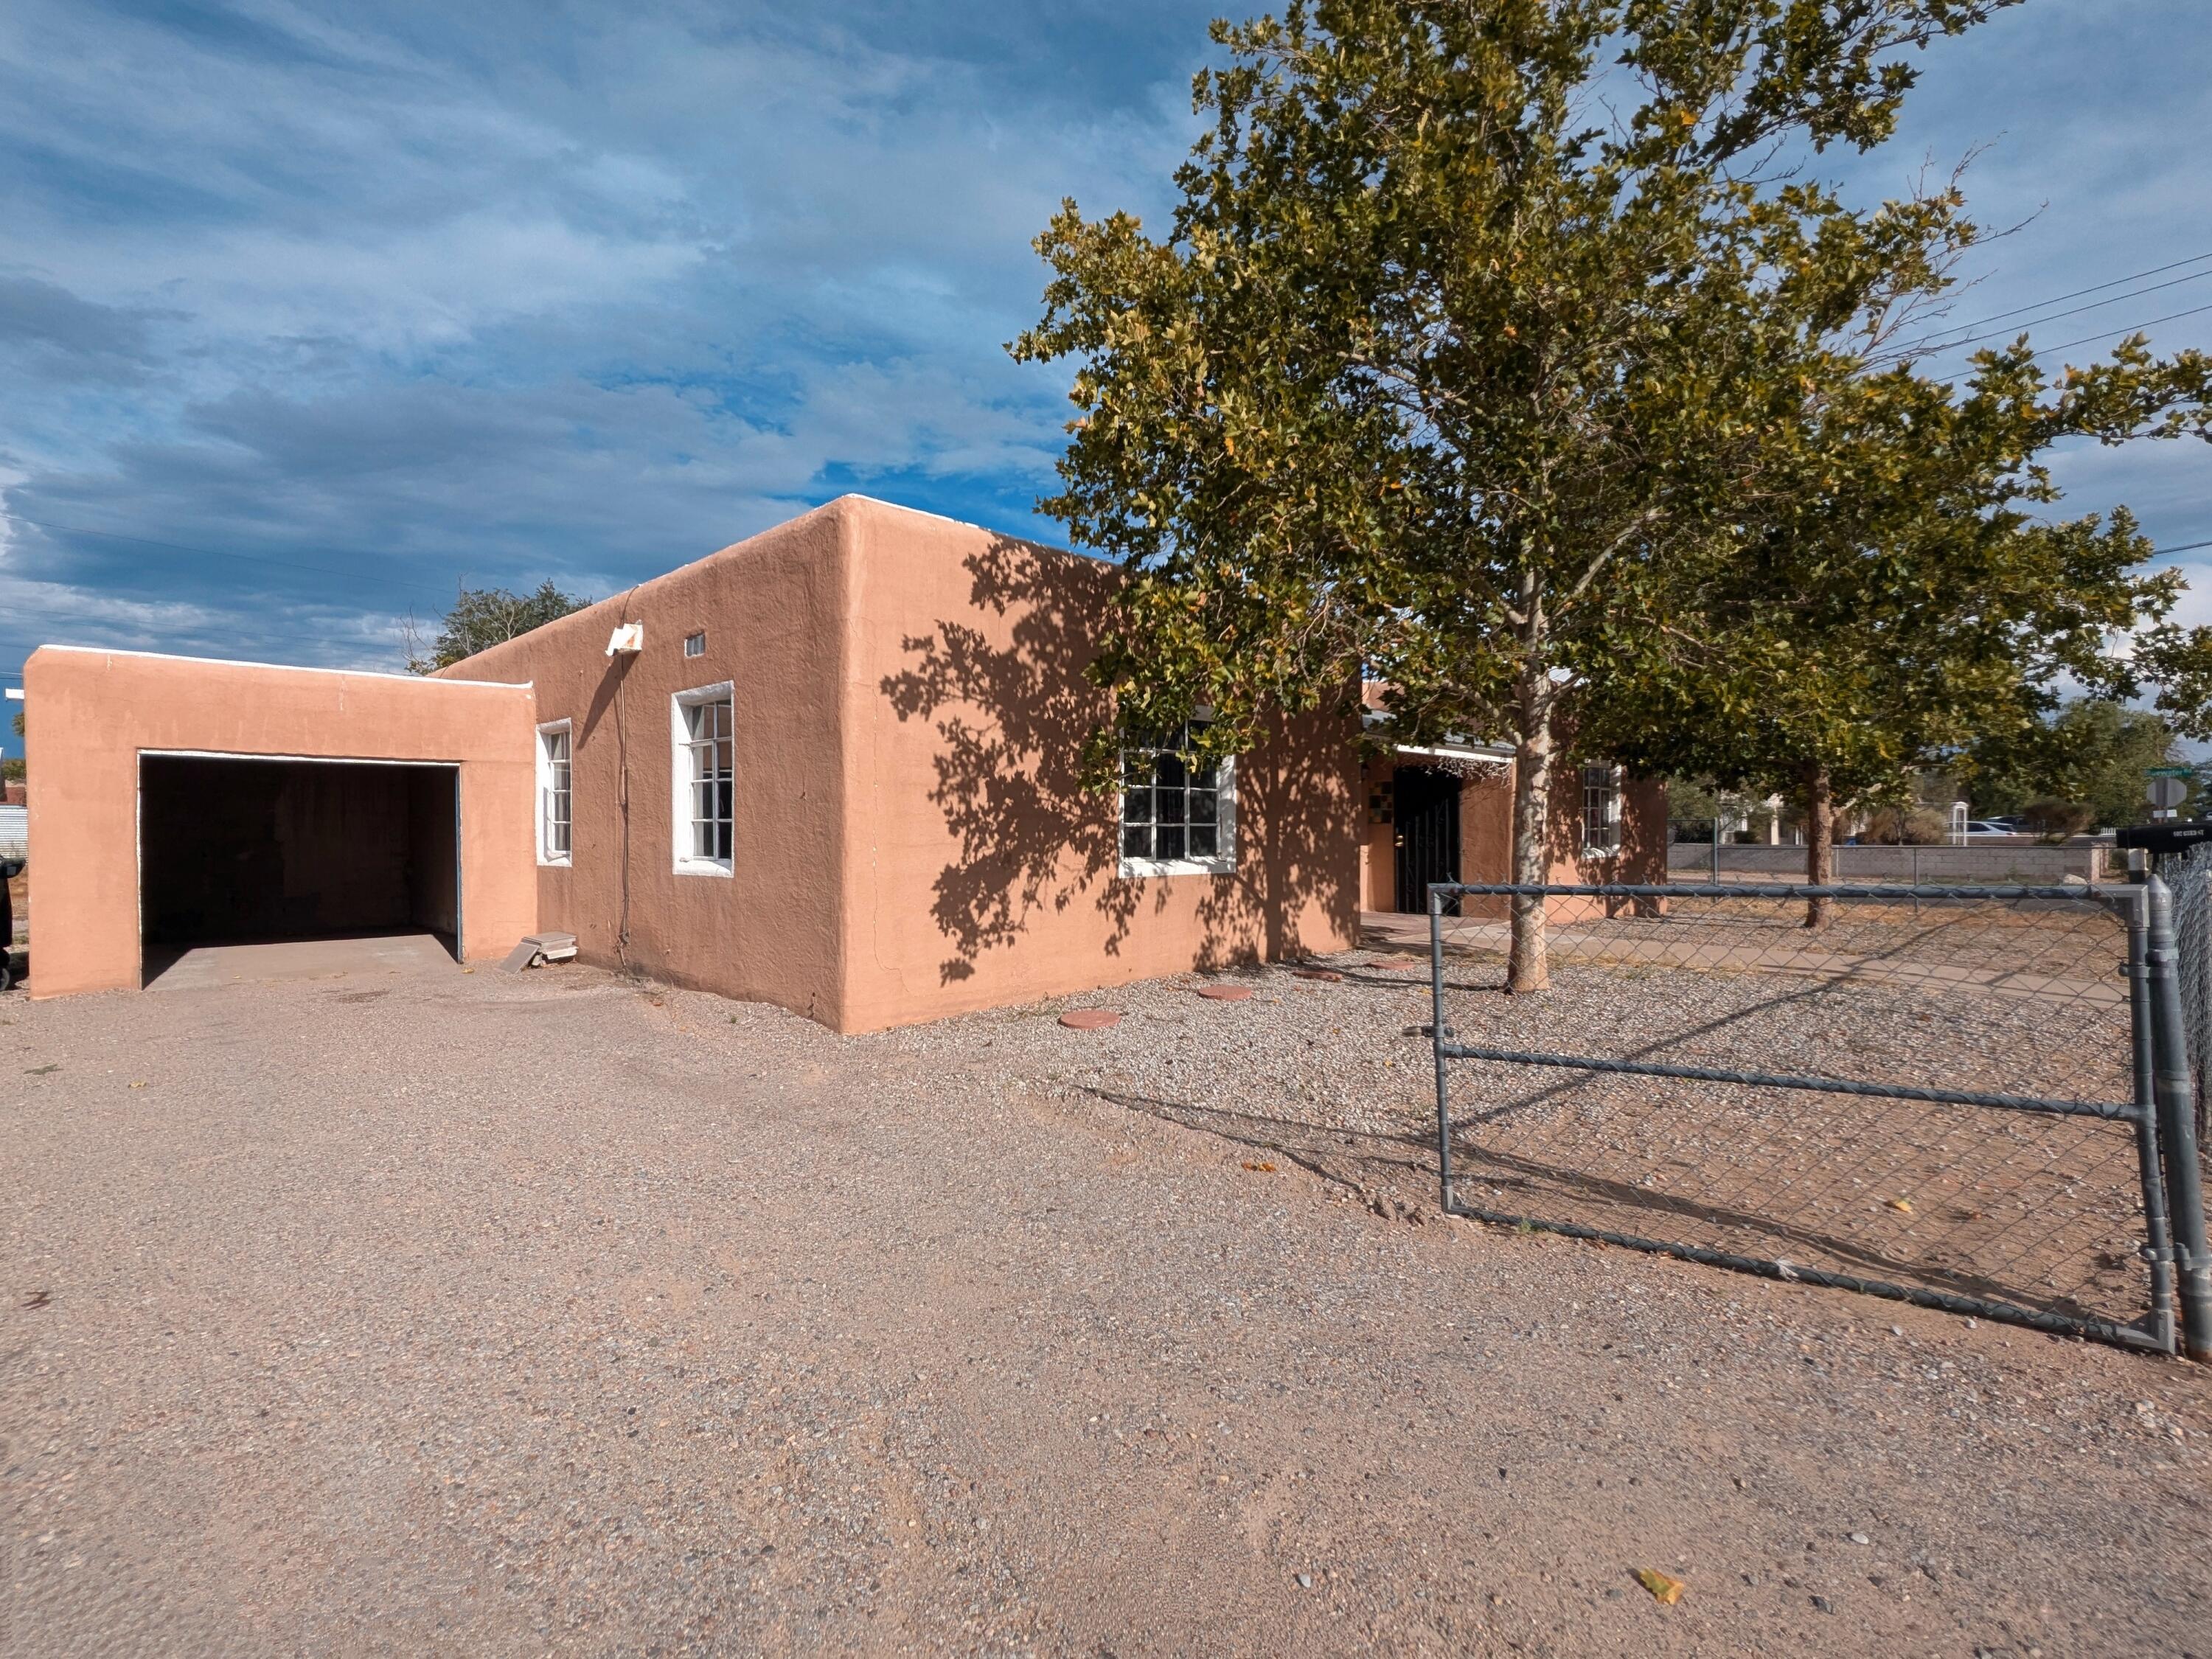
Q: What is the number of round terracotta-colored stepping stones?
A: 4